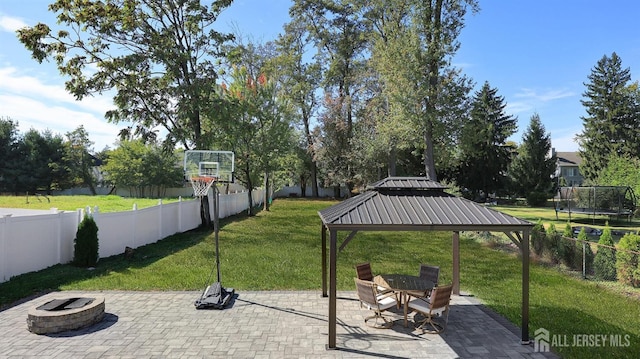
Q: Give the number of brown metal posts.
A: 4